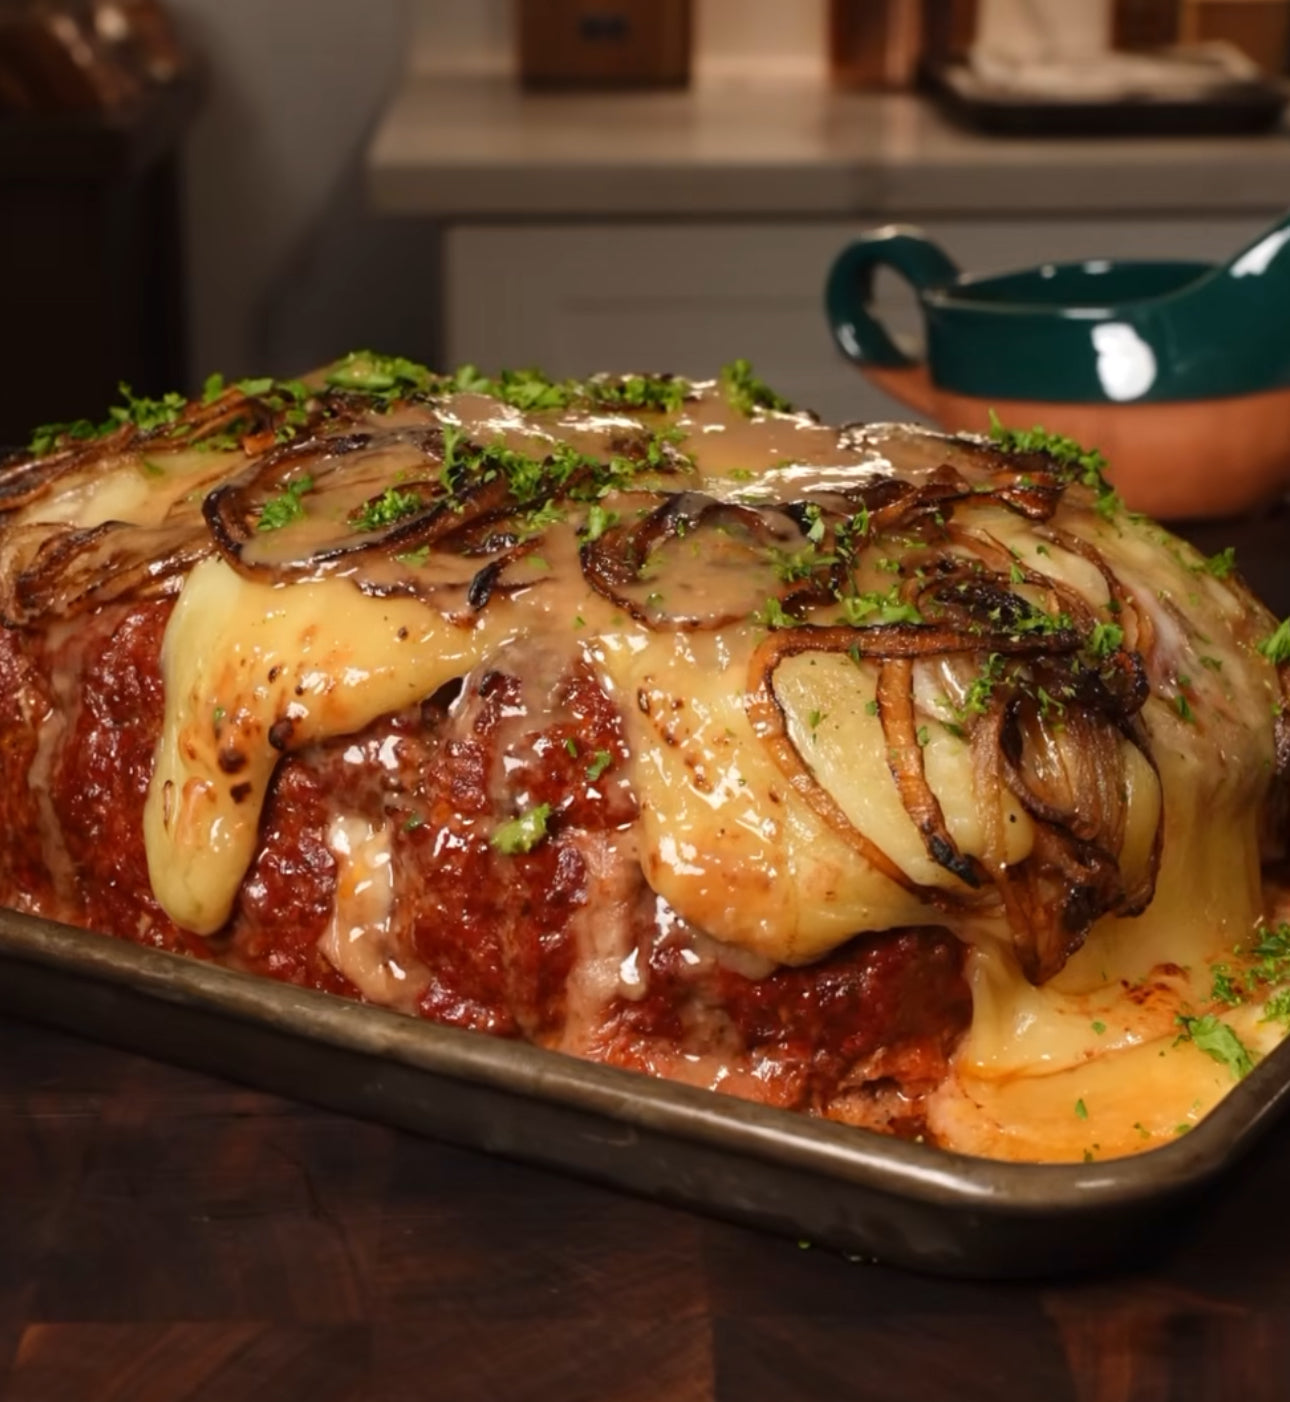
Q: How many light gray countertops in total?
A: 1